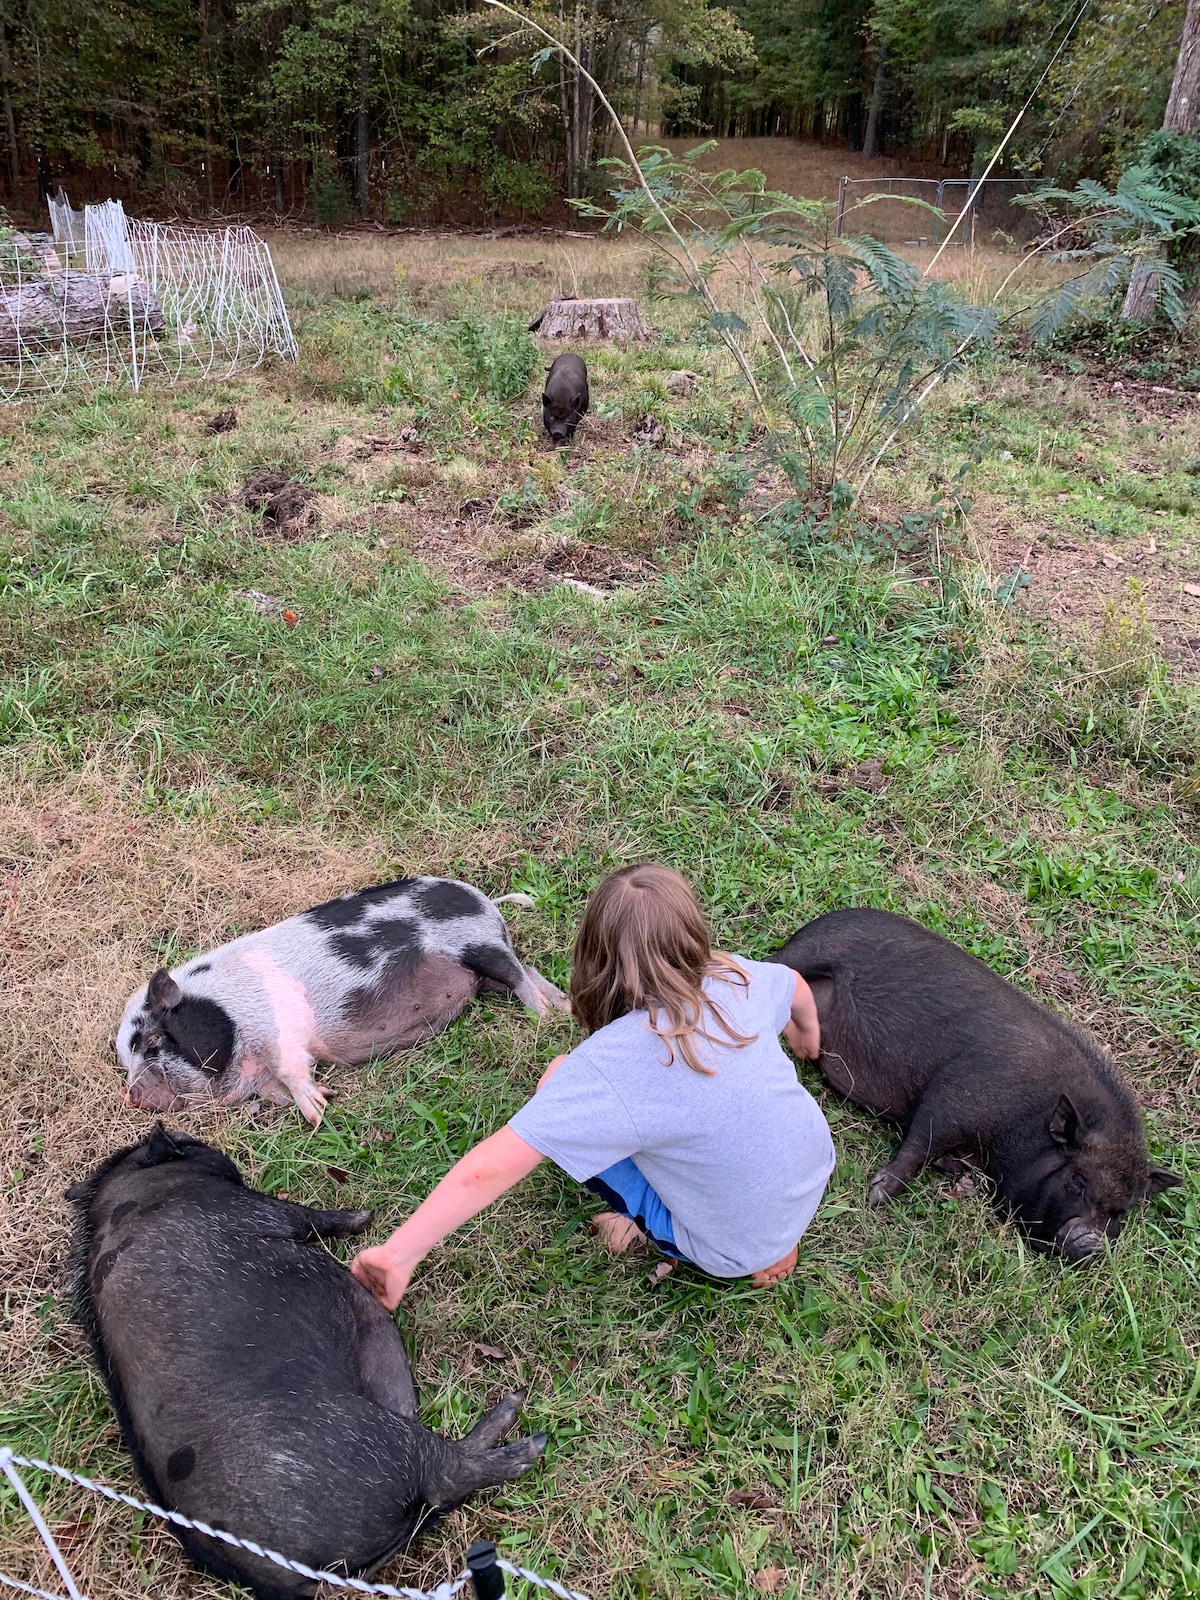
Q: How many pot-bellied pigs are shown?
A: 4